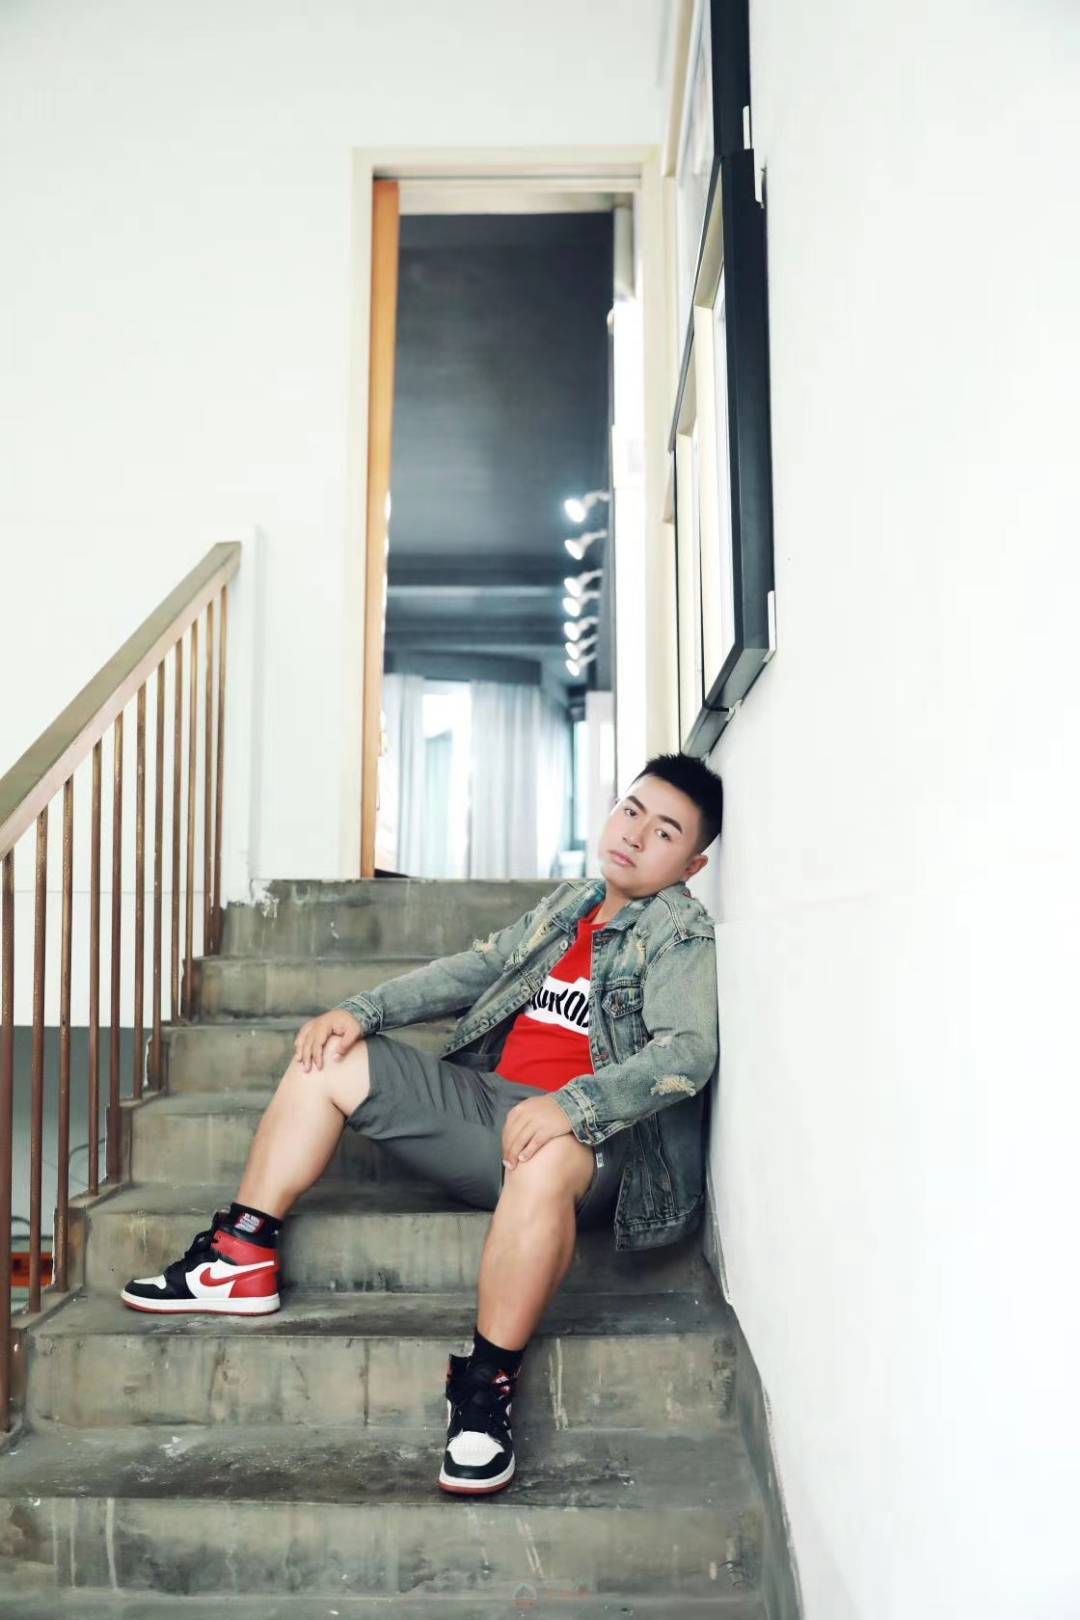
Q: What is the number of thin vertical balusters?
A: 11